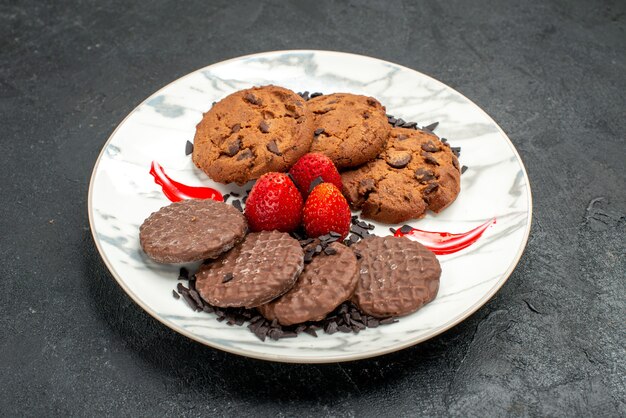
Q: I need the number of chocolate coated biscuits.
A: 4